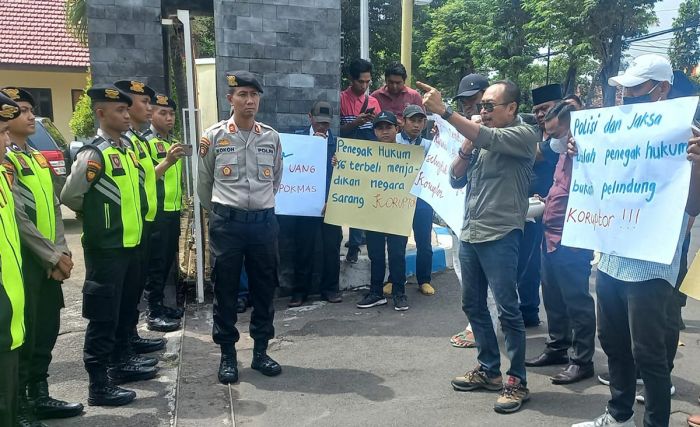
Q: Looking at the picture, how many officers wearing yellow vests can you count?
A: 5